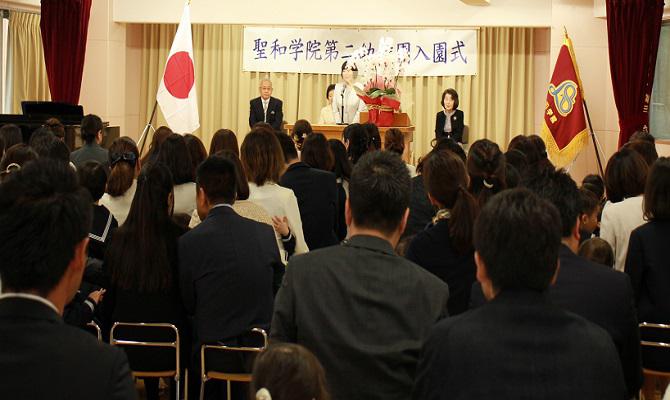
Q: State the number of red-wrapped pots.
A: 1